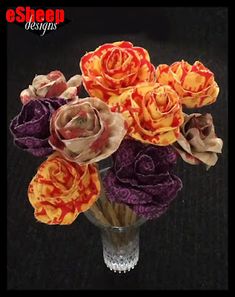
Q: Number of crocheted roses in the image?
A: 9